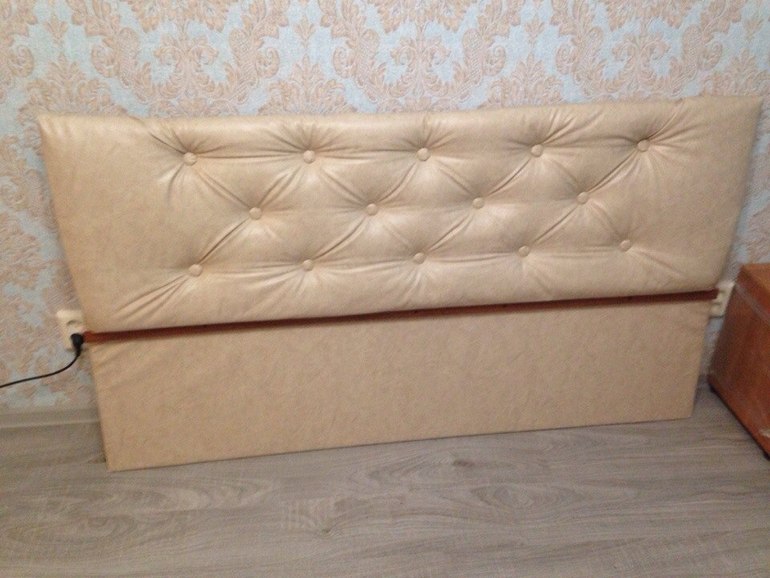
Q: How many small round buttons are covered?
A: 14